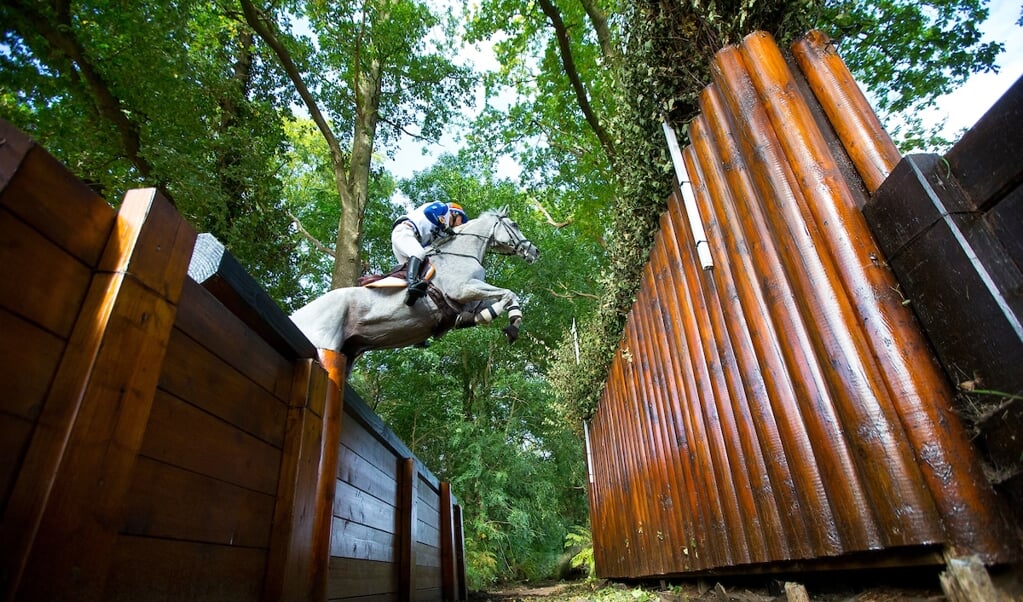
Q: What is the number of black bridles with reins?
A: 1